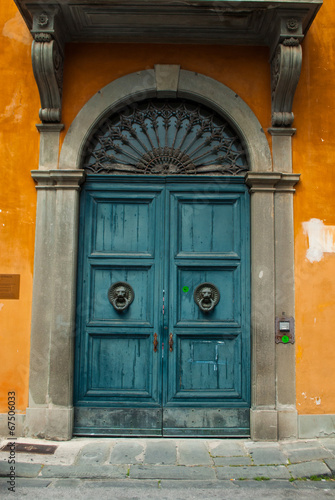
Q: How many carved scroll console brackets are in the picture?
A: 2